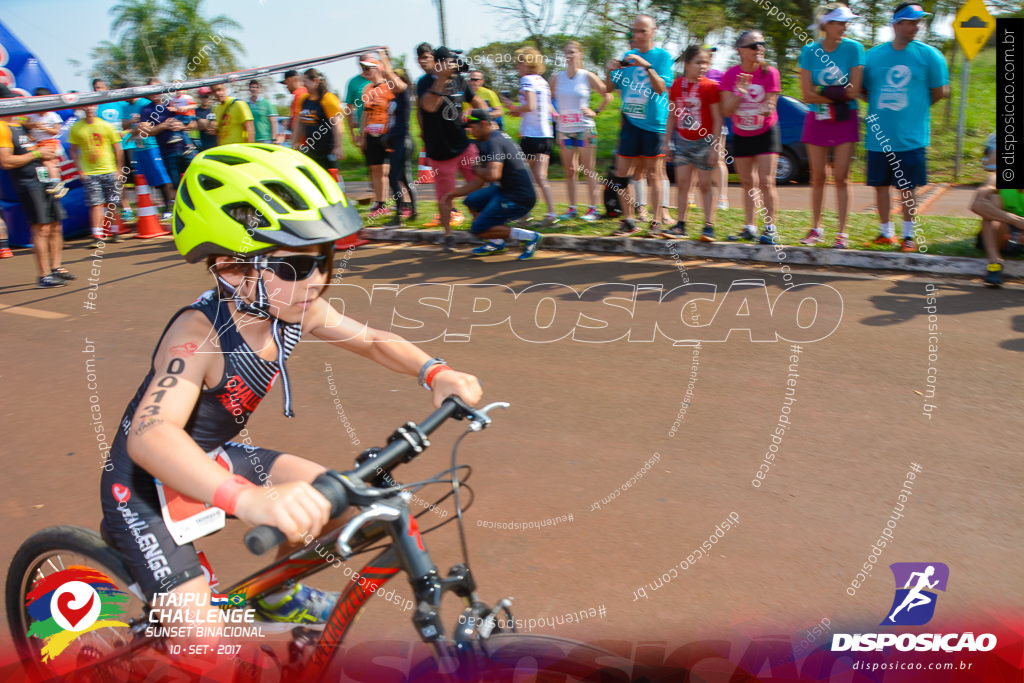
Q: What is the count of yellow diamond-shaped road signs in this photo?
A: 1